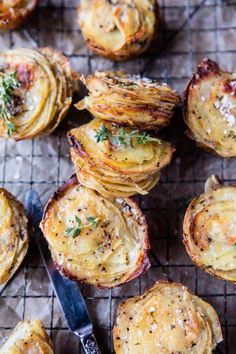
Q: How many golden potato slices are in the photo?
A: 11